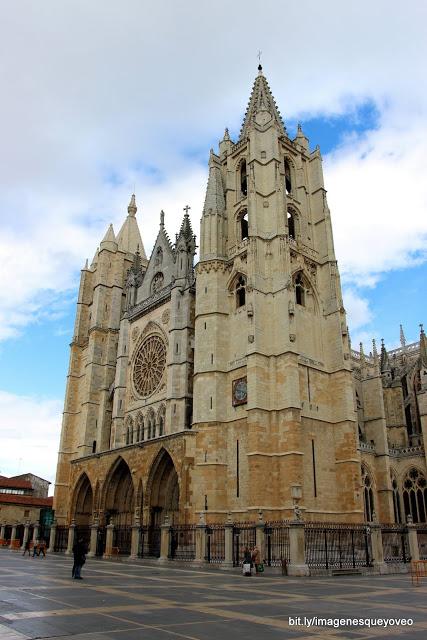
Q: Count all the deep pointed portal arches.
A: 3